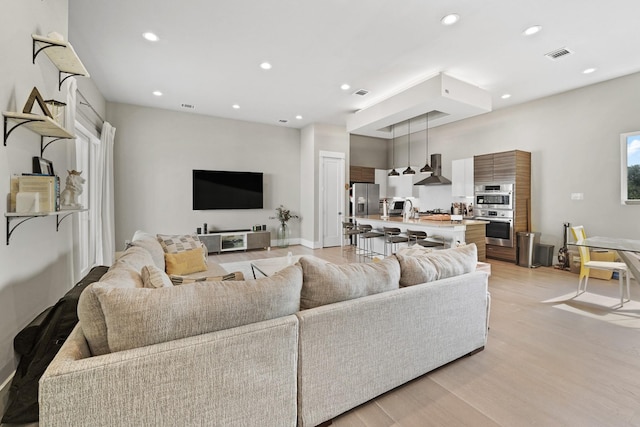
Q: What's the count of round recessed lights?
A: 10